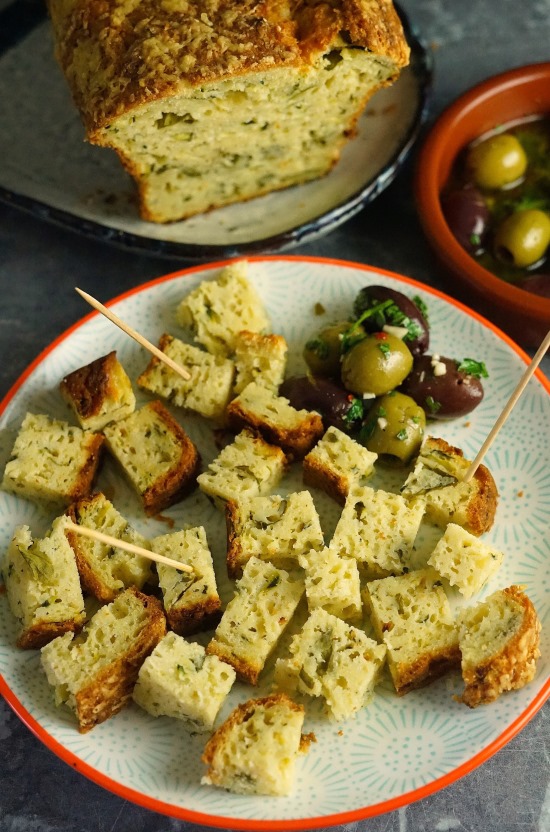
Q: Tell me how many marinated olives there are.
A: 10